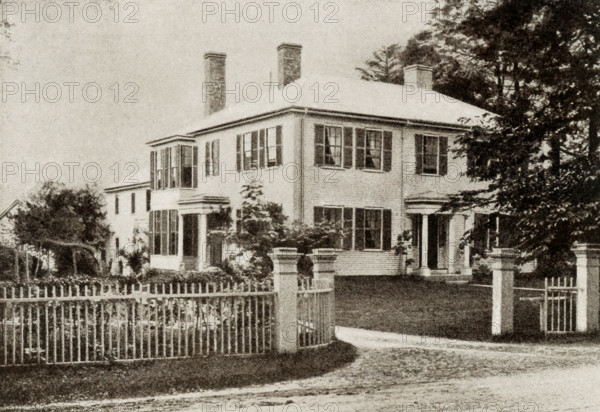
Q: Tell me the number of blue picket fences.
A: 0